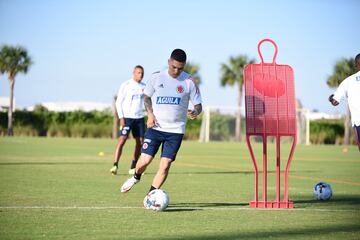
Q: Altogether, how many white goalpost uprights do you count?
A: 2